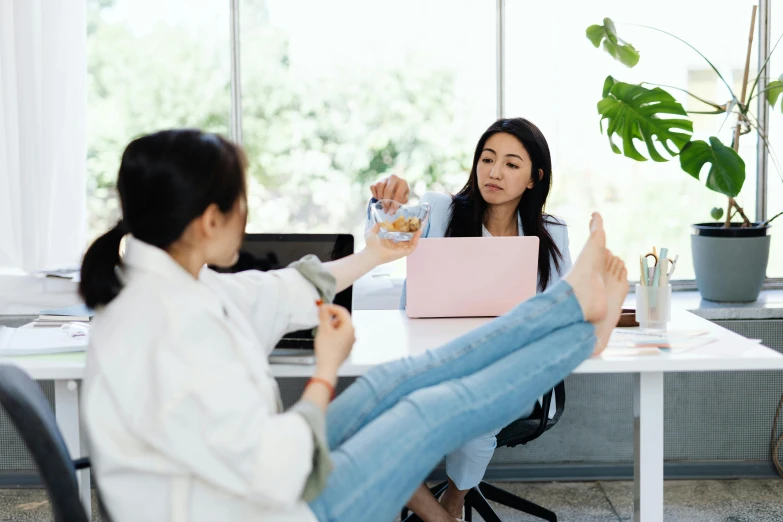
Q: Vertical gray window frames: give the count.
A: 3